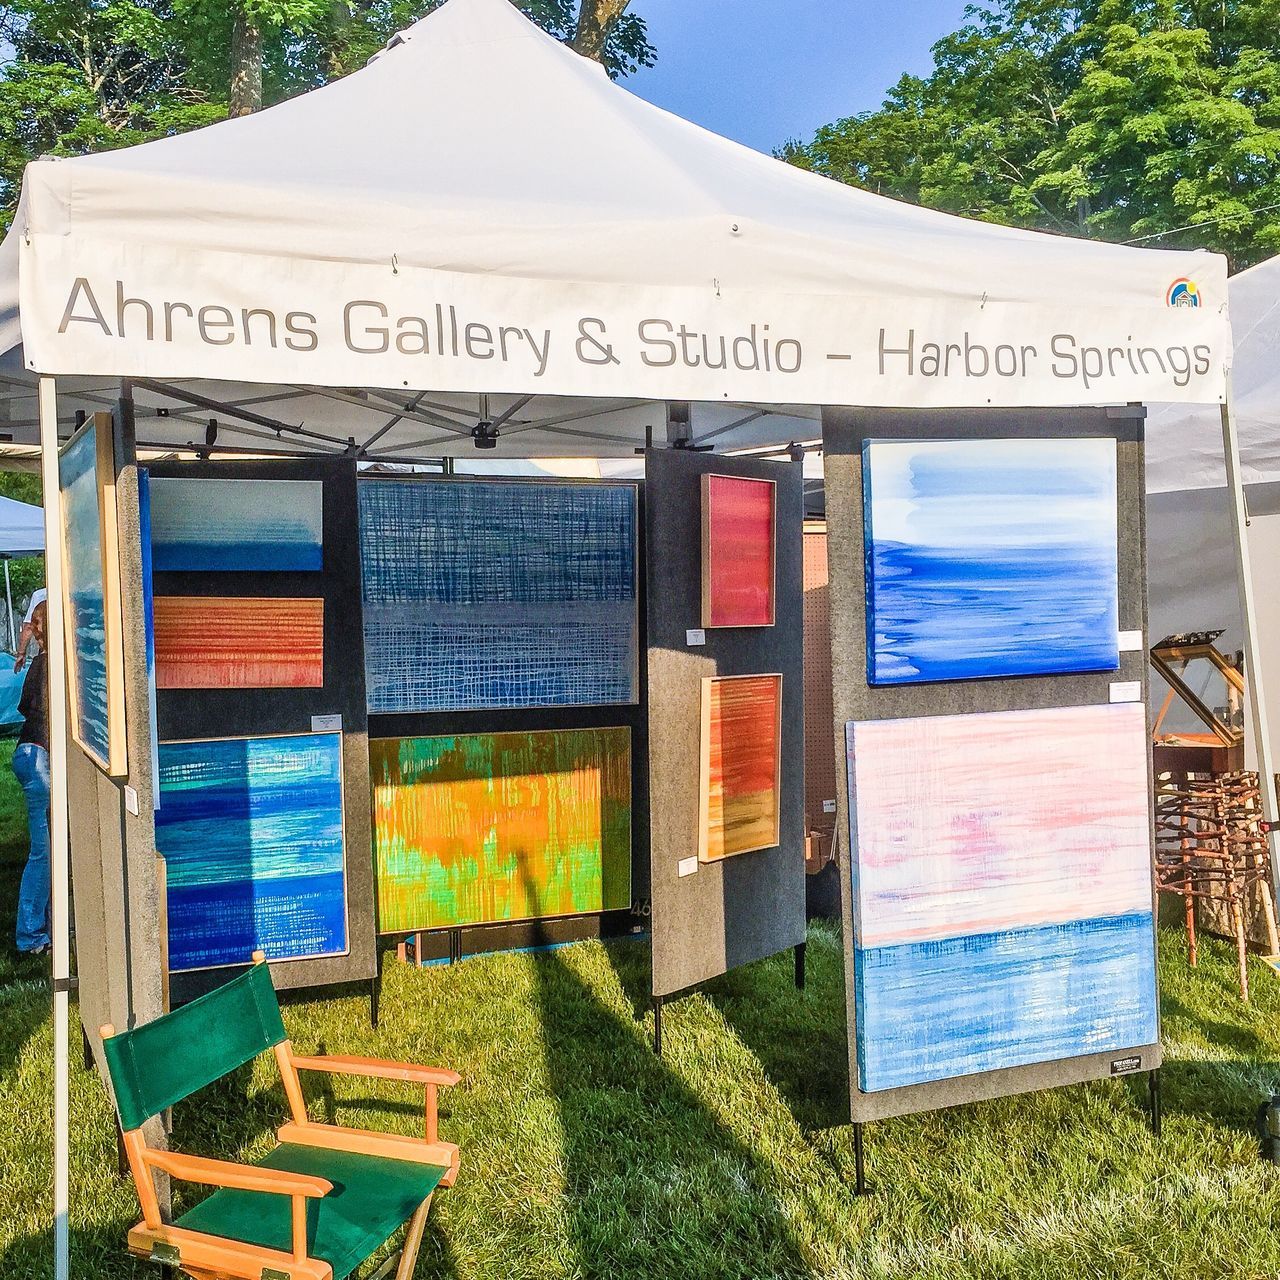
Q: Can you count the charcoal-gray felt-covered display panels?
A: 5